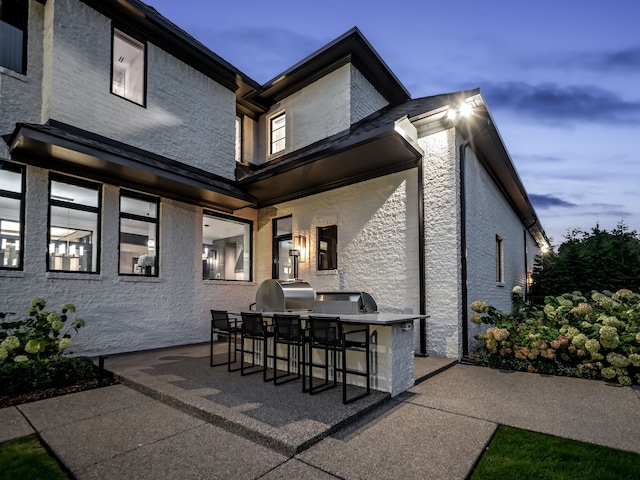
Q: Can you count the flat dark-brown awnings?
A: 2